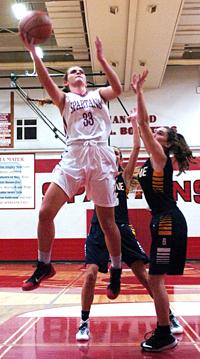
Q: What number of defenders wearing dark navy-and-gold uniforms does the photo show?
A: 2